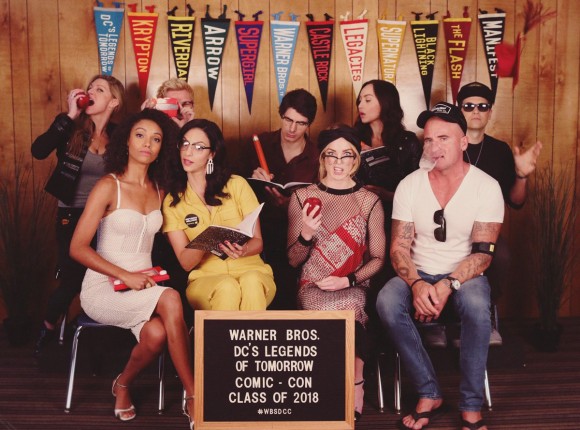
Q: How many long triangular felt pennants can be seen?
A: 12